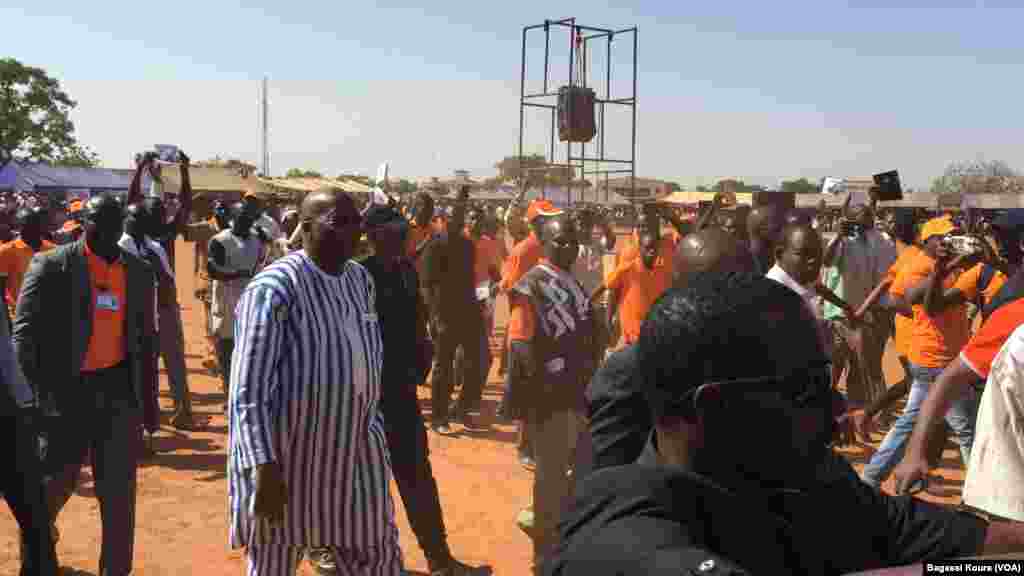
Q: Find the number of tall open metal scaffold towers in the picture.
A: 1